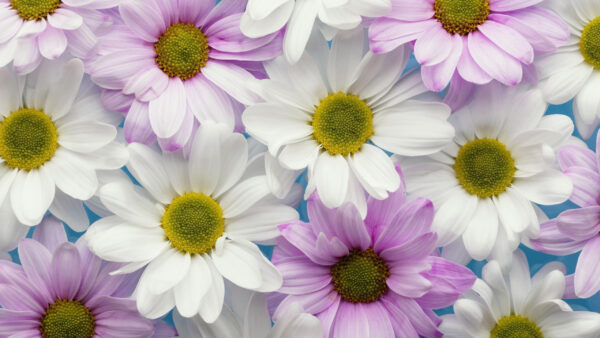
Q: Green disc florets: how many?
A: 11